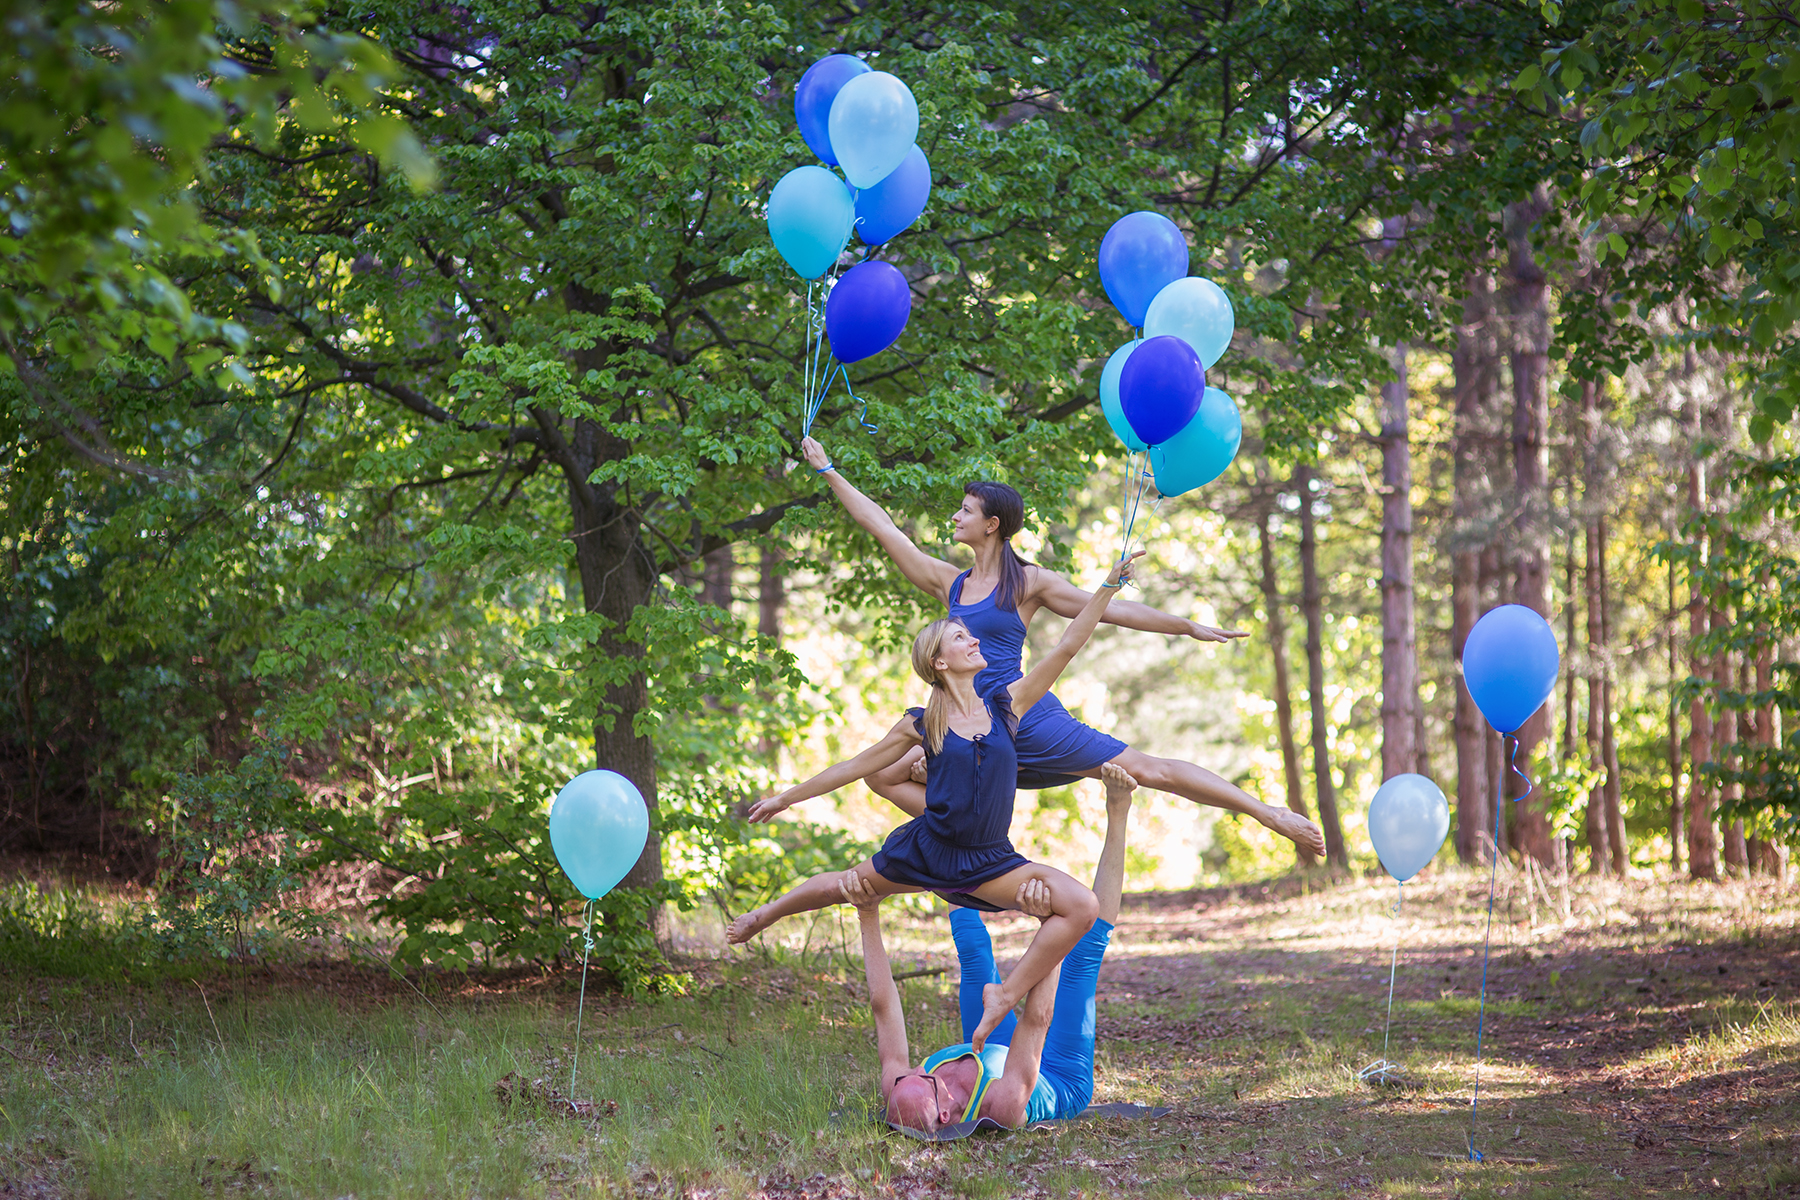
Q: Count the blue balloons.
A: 13